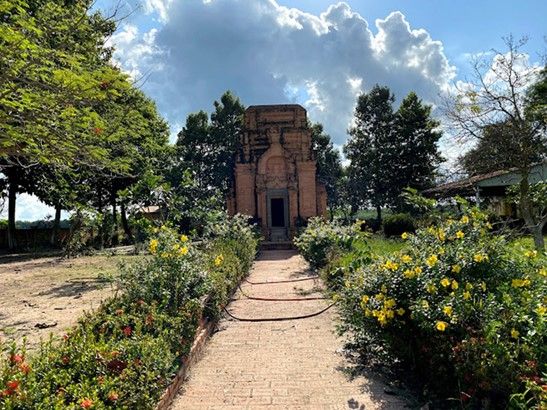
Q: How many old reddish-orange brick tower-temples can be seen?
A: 1